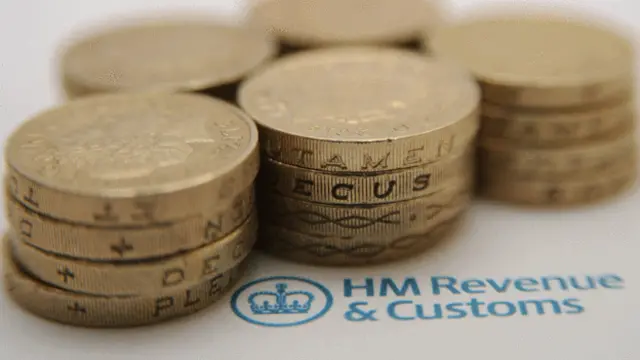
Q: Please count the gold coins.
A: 14